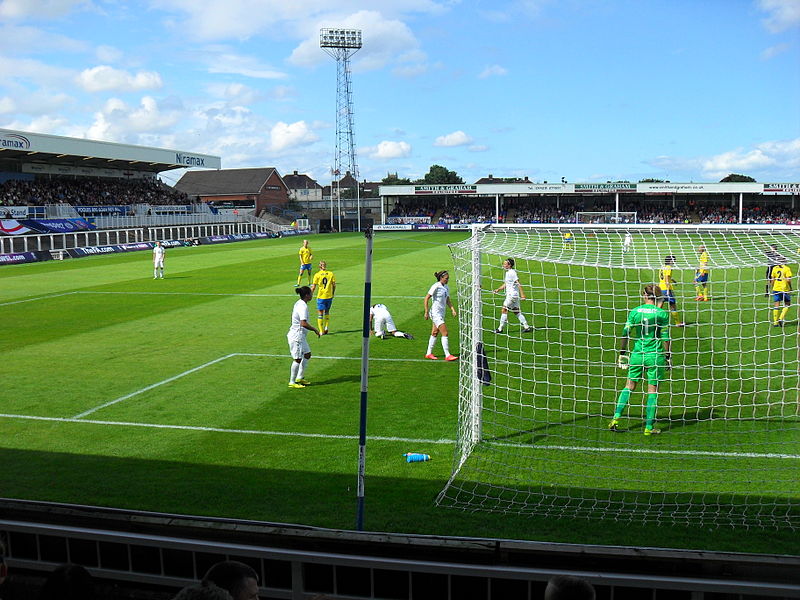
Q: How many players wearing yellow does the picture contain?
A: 6